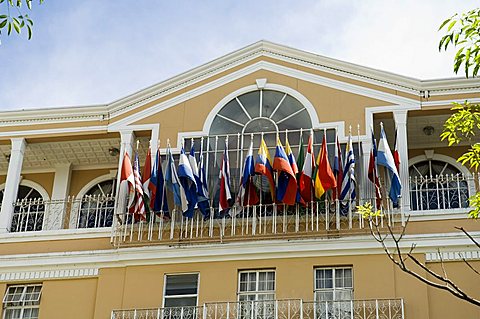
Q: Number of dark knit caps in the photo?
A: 0